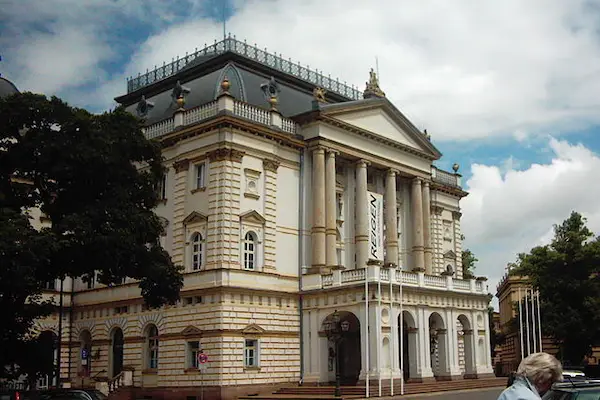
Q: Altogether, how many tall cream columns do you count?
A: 6